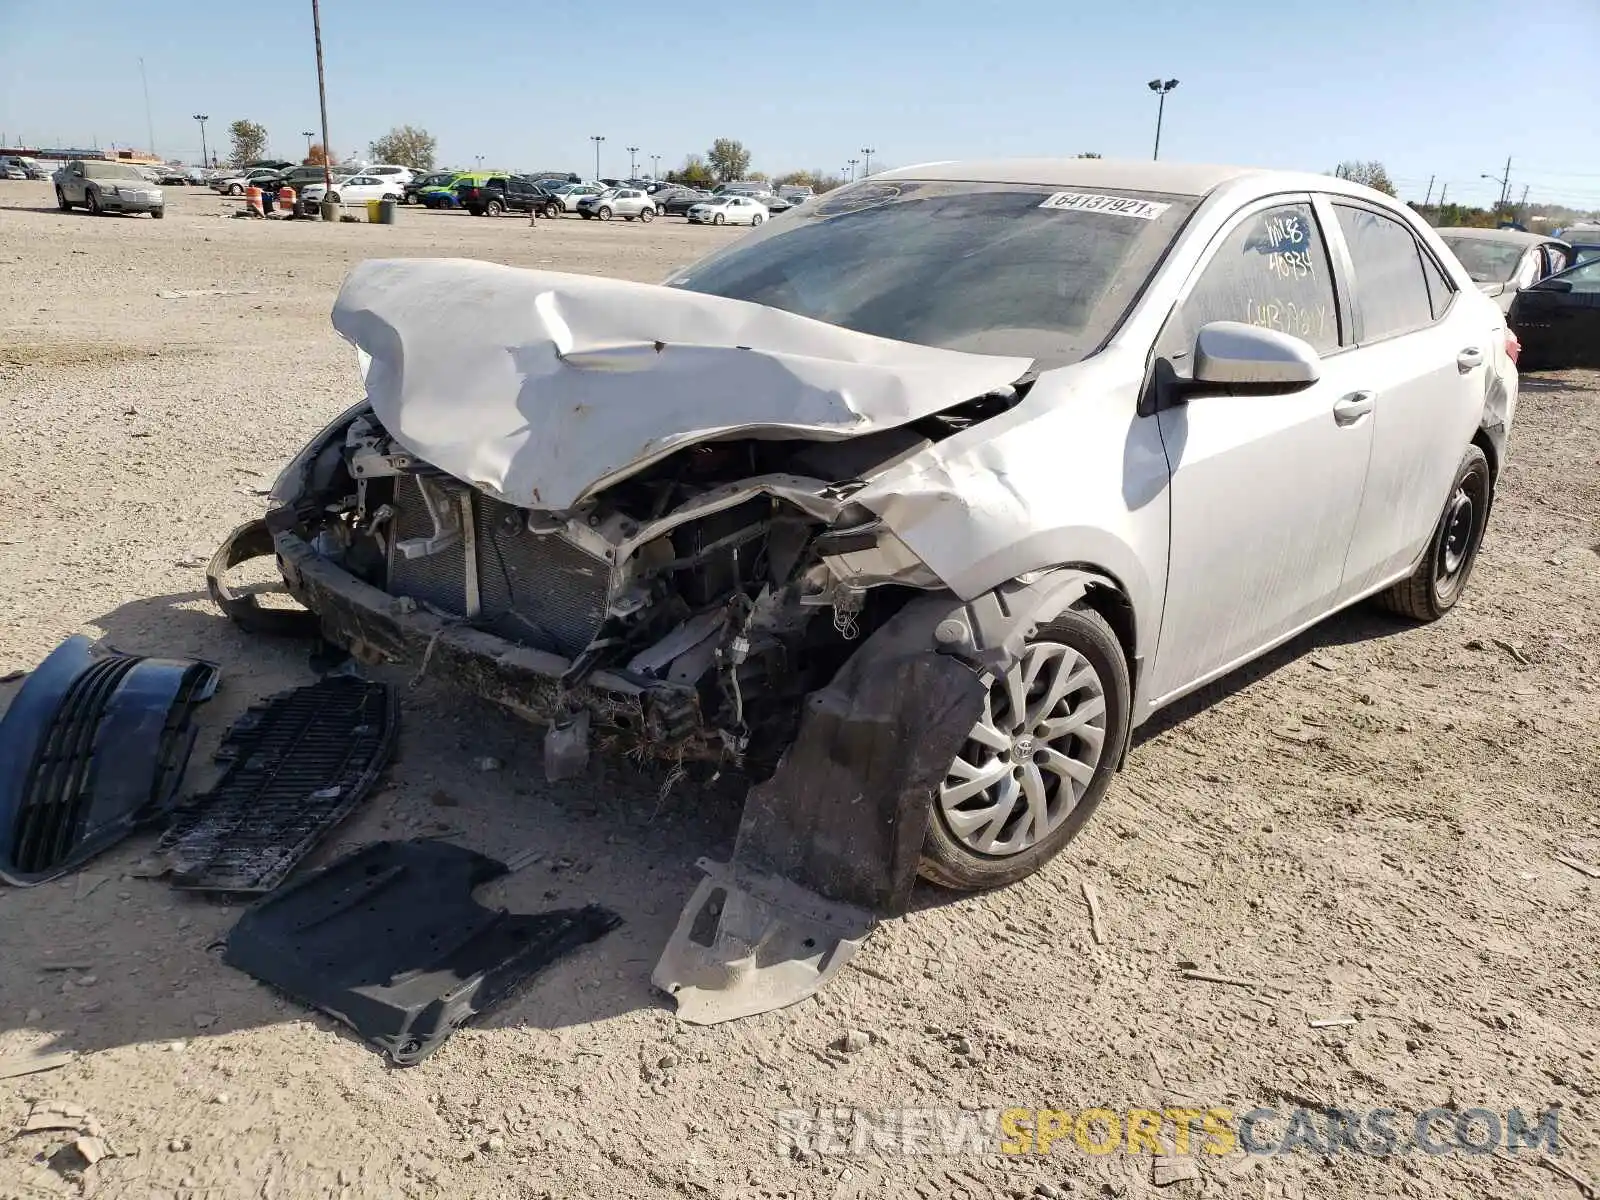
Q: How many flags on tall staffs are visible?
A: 0